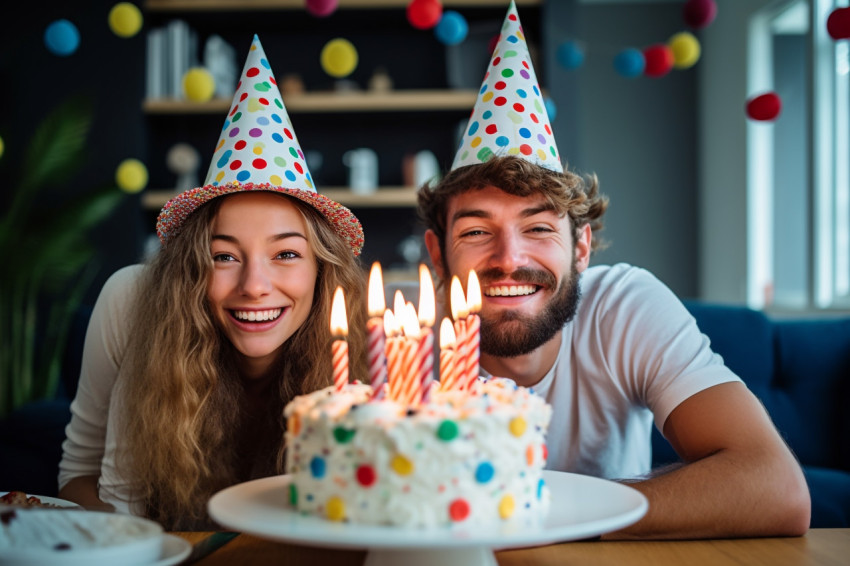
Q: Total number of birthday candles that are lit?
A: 9